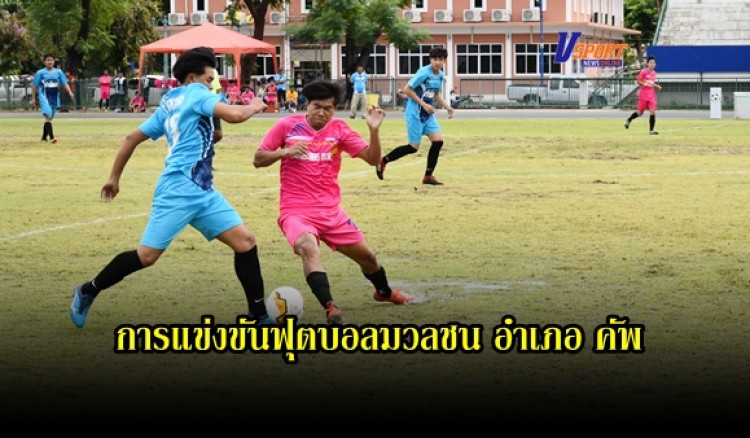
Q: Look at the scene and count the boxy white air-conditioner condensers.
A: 9